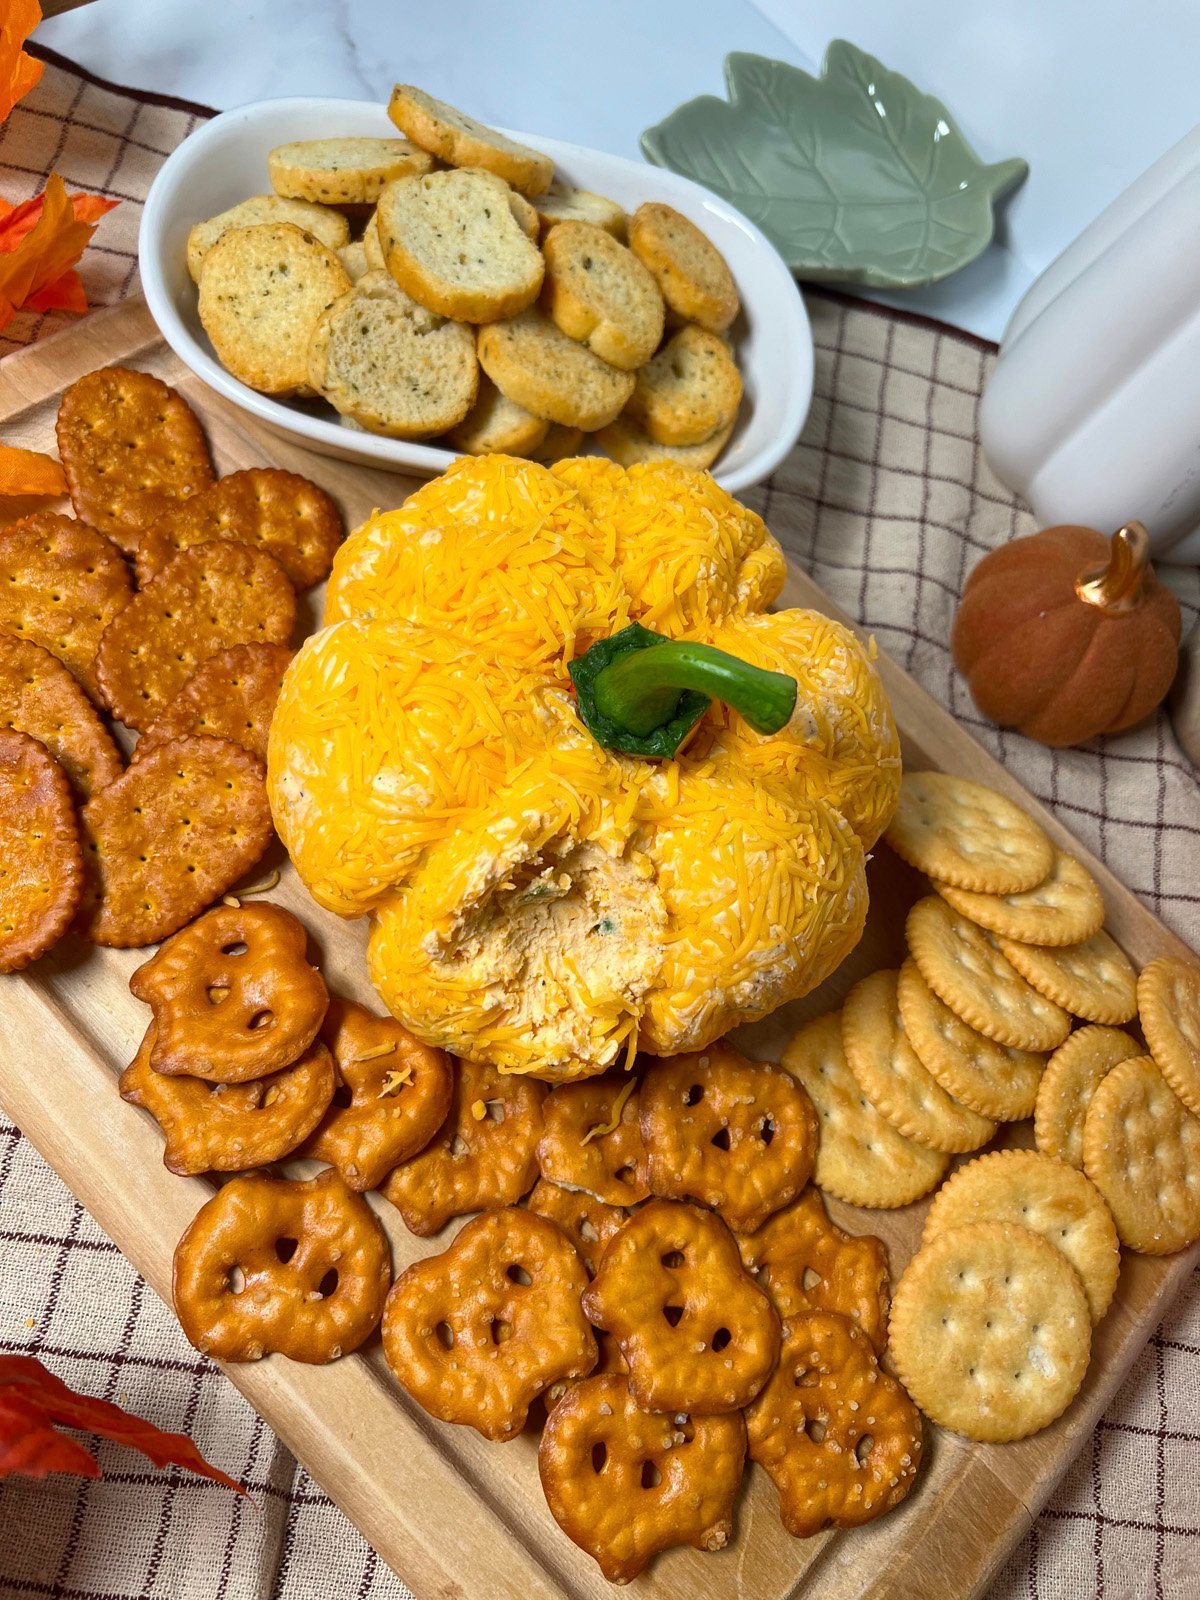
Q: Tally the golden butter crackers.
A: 12